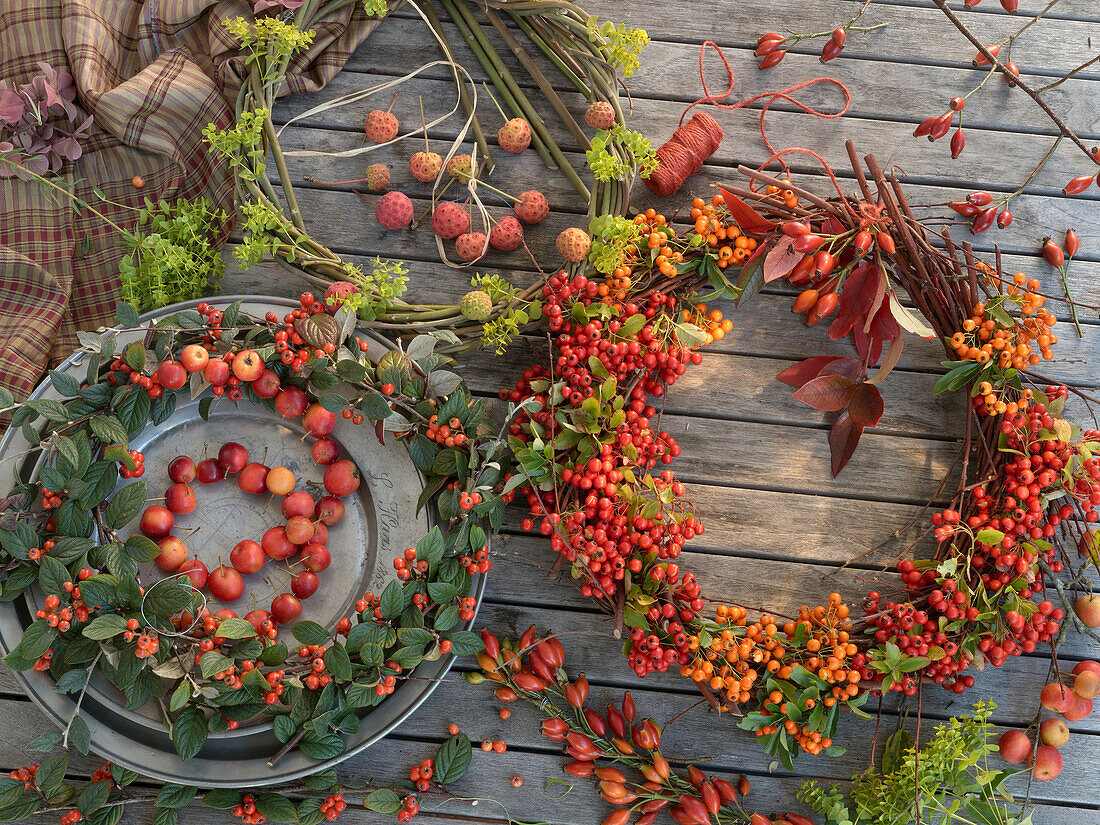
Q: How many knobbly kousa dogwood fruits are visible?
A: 14